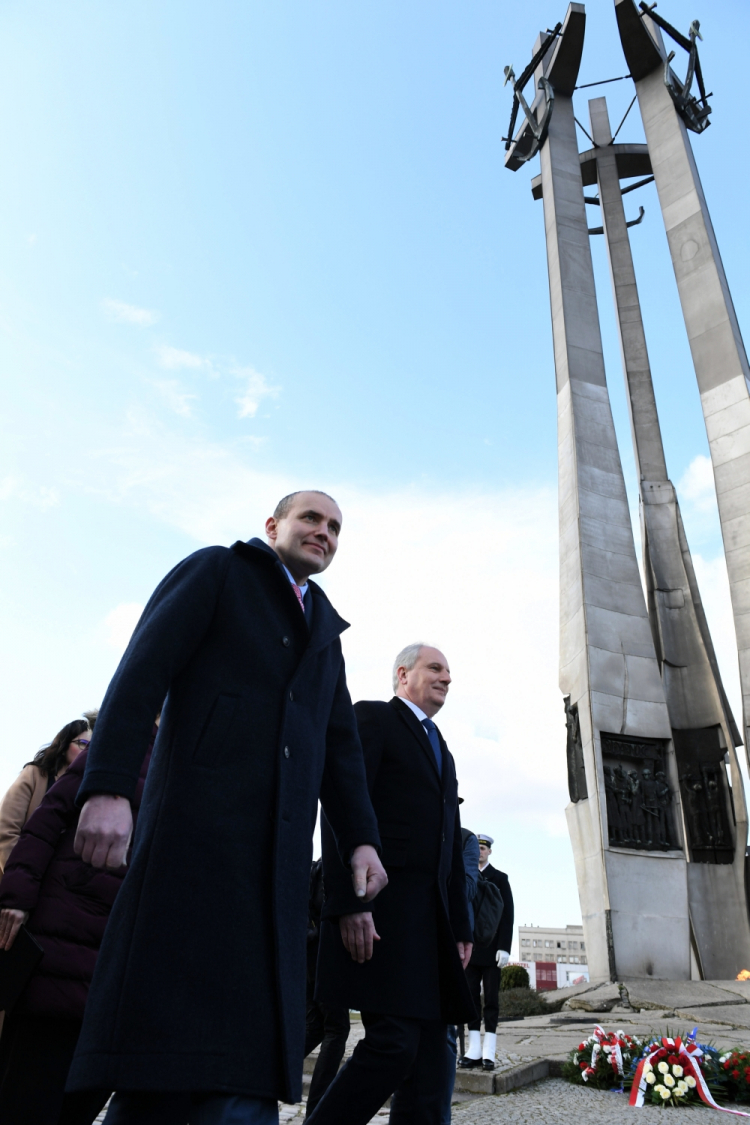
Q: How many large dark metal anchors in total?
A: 3